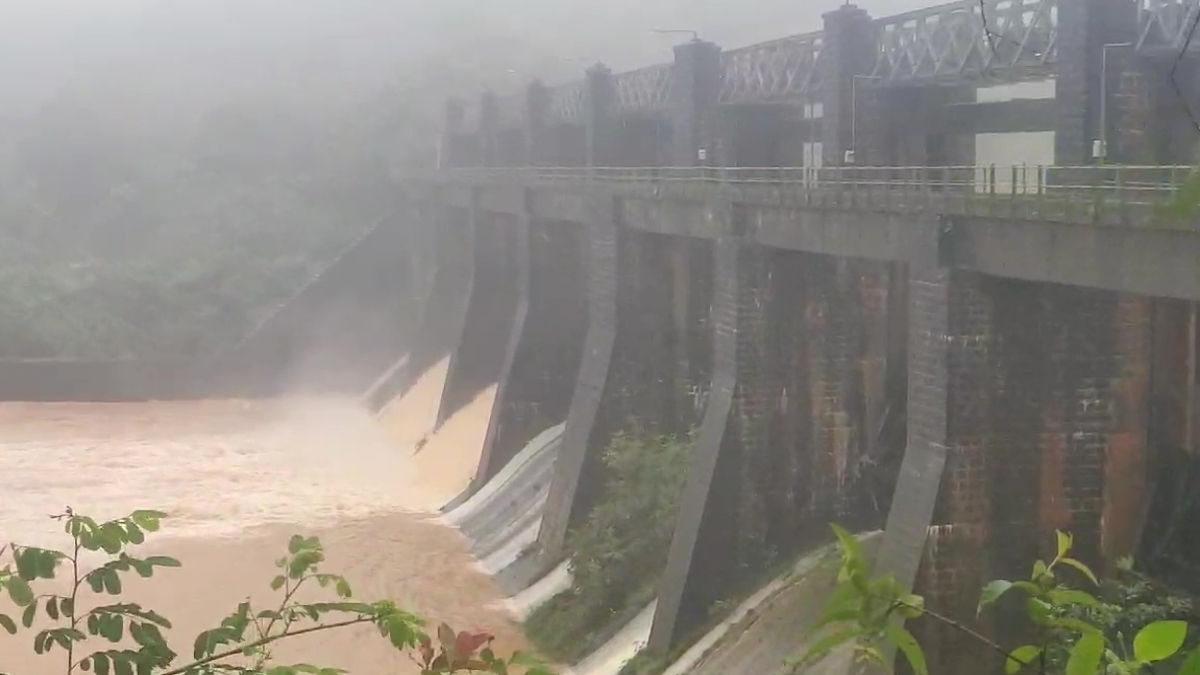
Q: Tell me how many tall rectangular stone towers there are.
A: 7